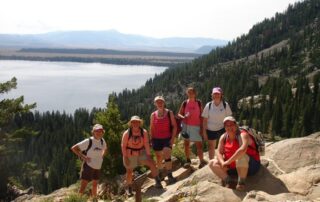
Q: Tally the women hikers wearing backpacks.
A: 6